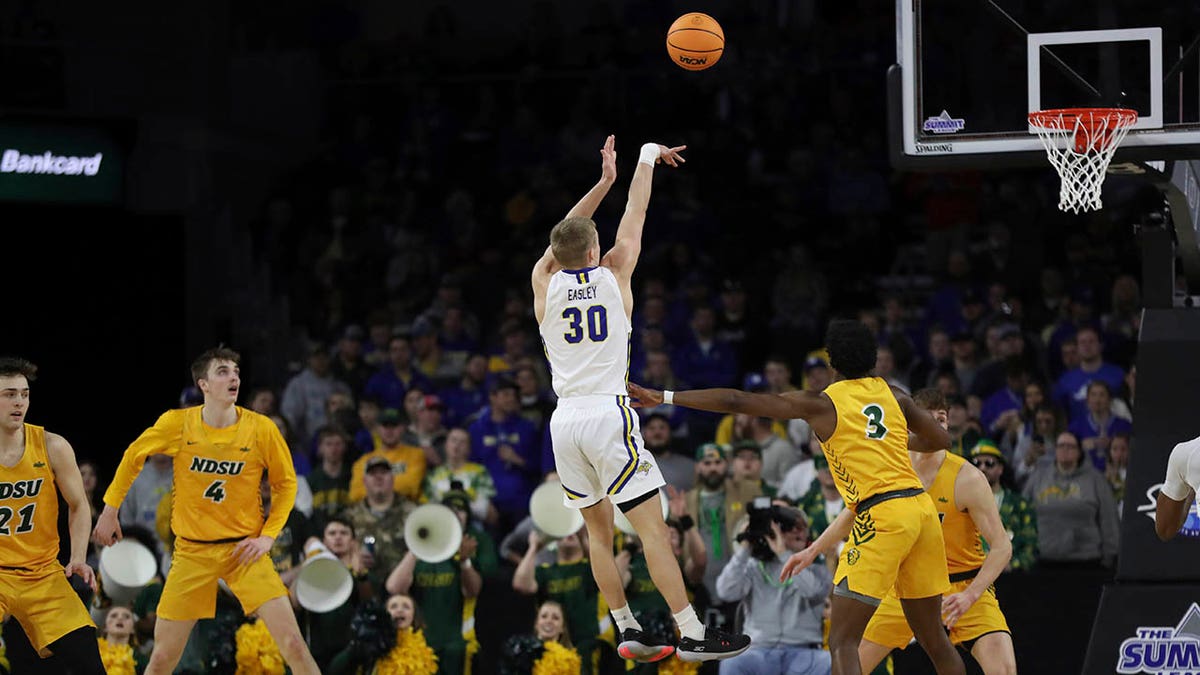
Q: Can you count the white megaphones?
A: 5